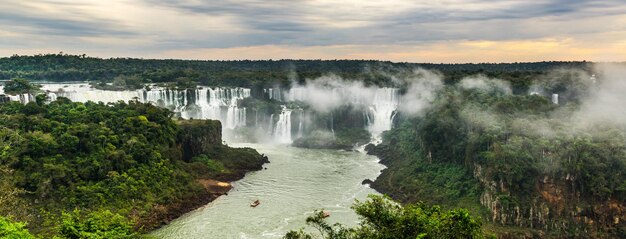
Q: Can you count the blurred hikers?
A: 0